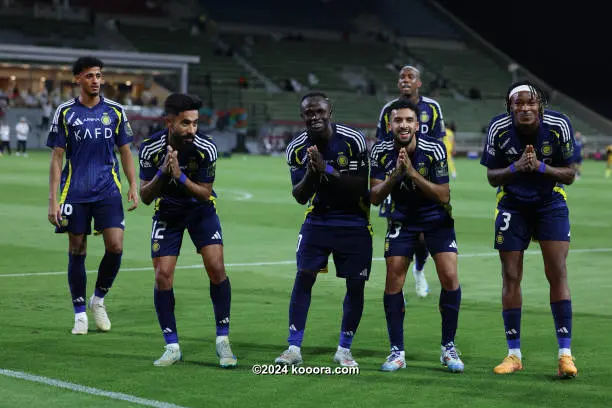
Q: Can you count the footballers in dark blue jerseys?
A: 6